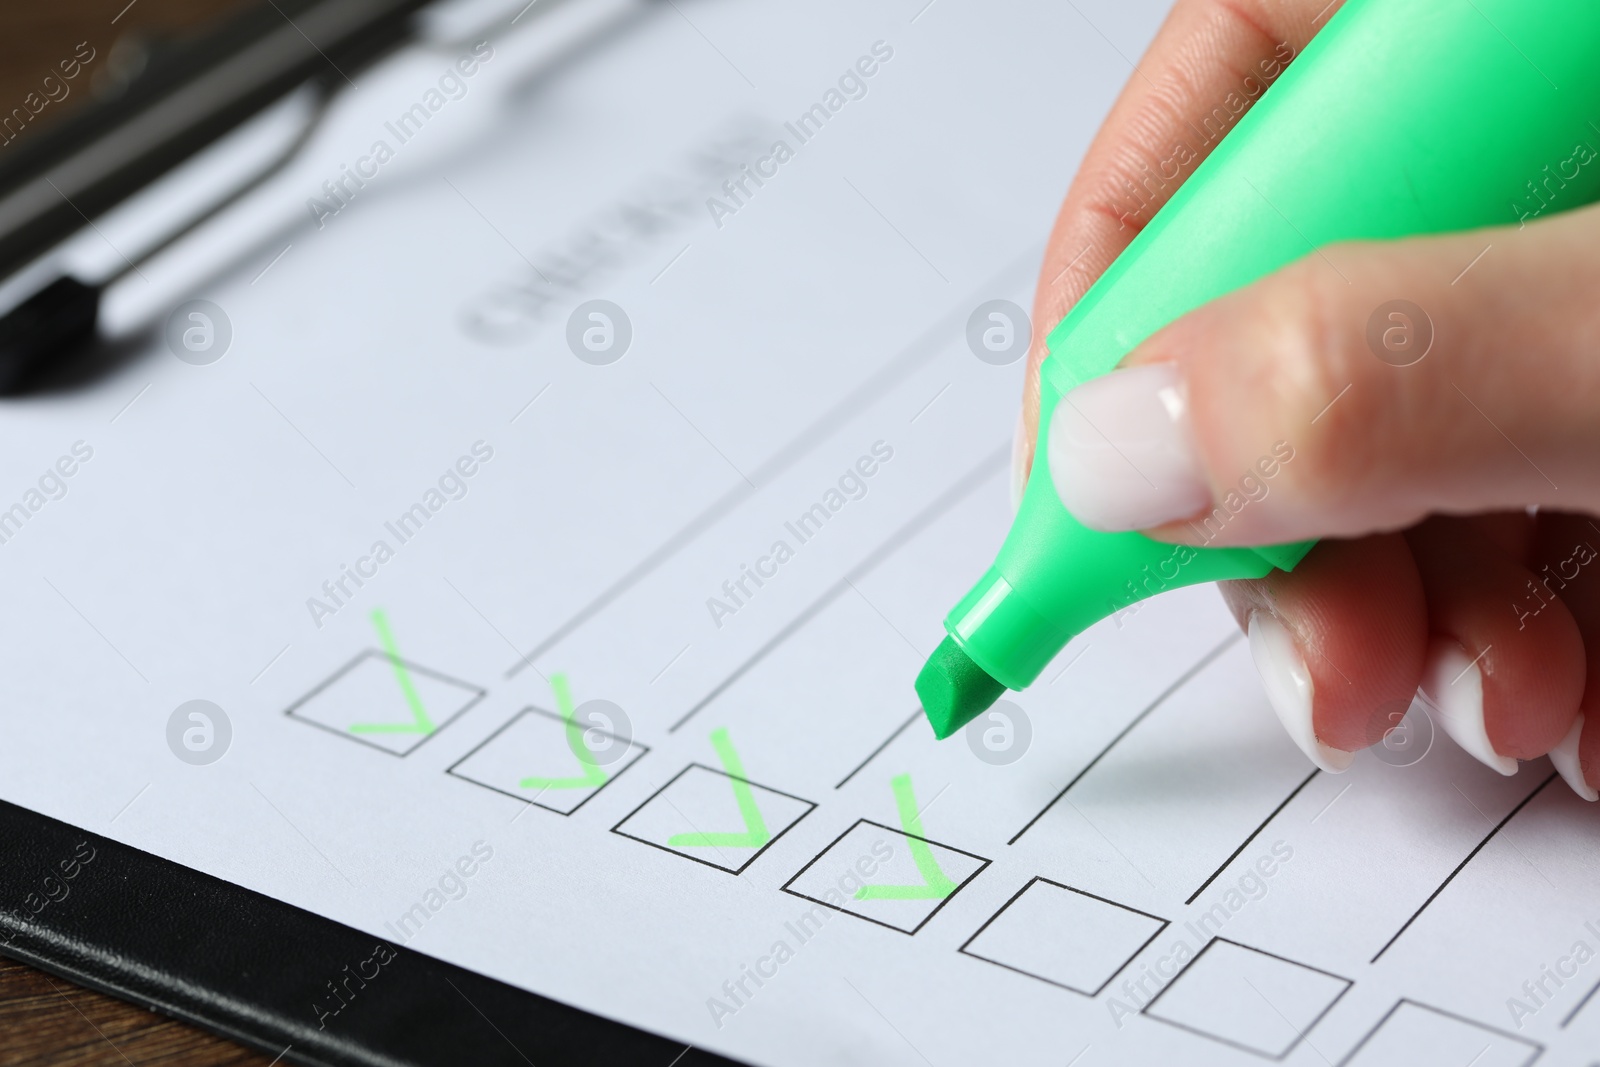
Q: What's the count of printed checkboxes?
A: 7